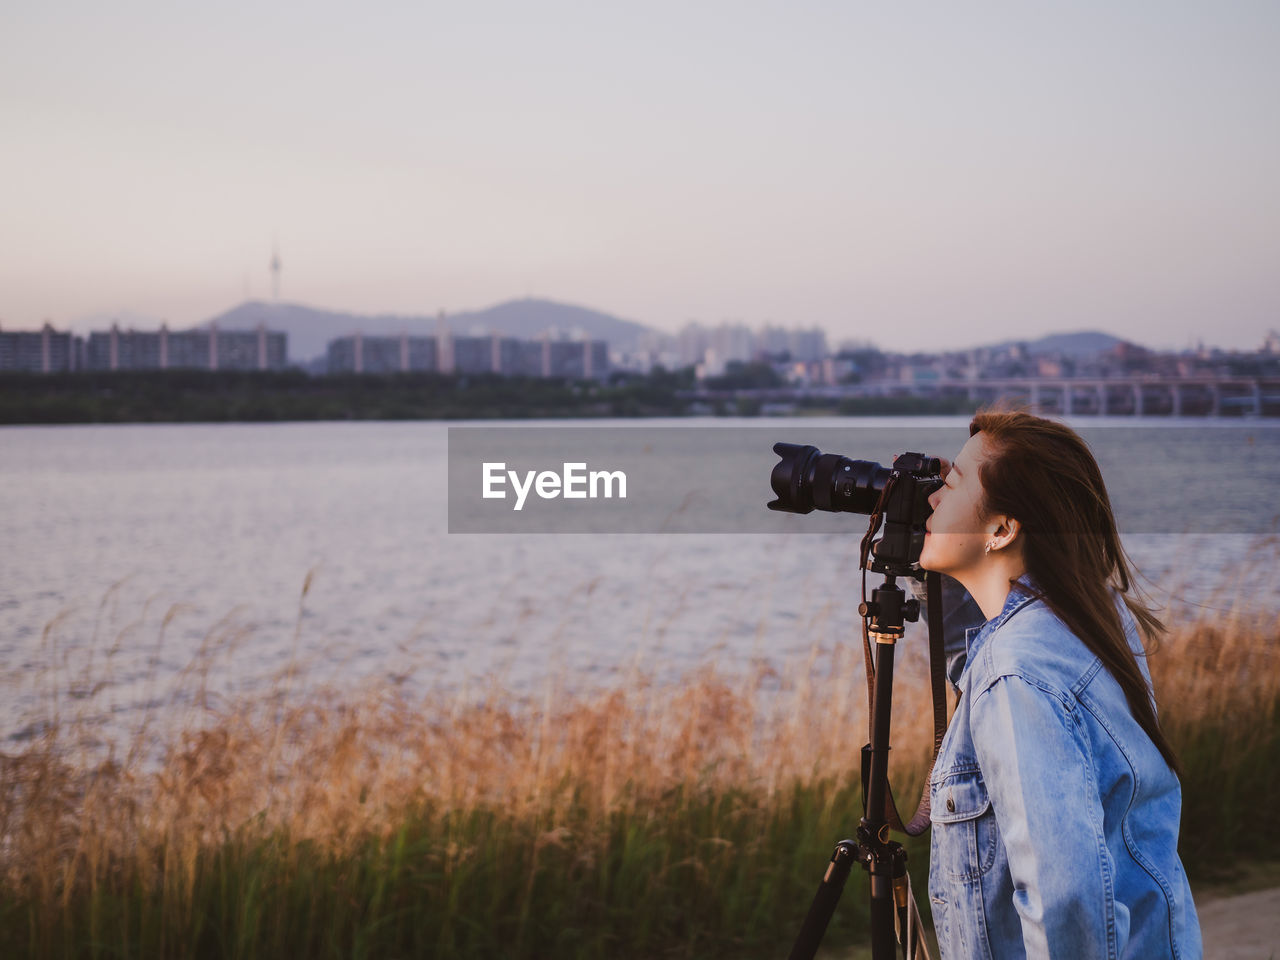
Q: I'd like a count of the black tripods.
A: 1